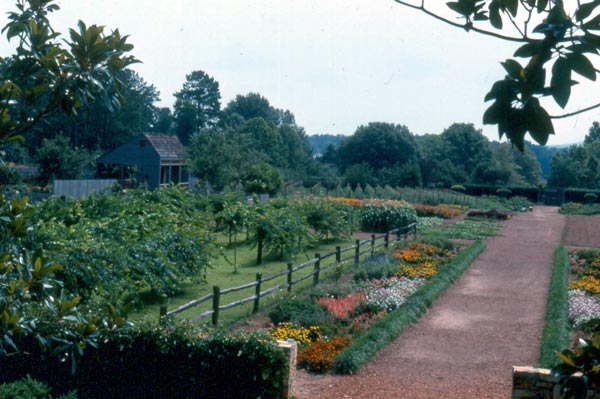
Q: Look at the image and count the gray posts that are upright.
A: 12